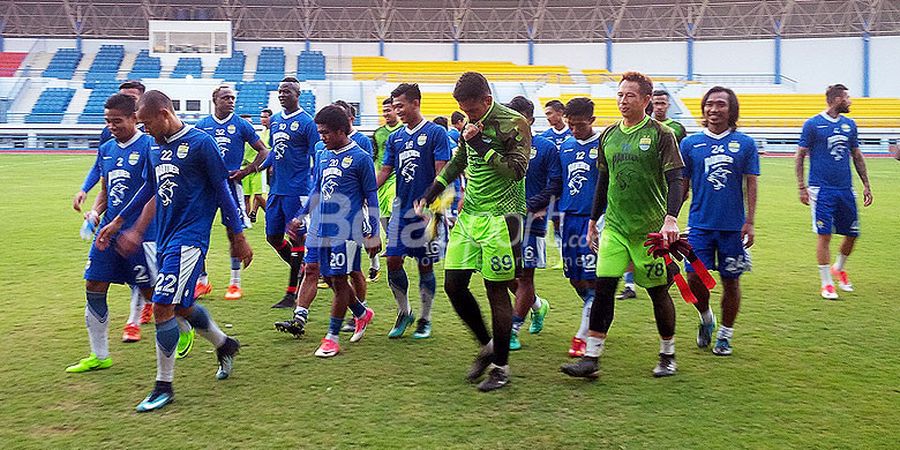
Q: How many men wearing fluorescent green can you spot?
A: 5